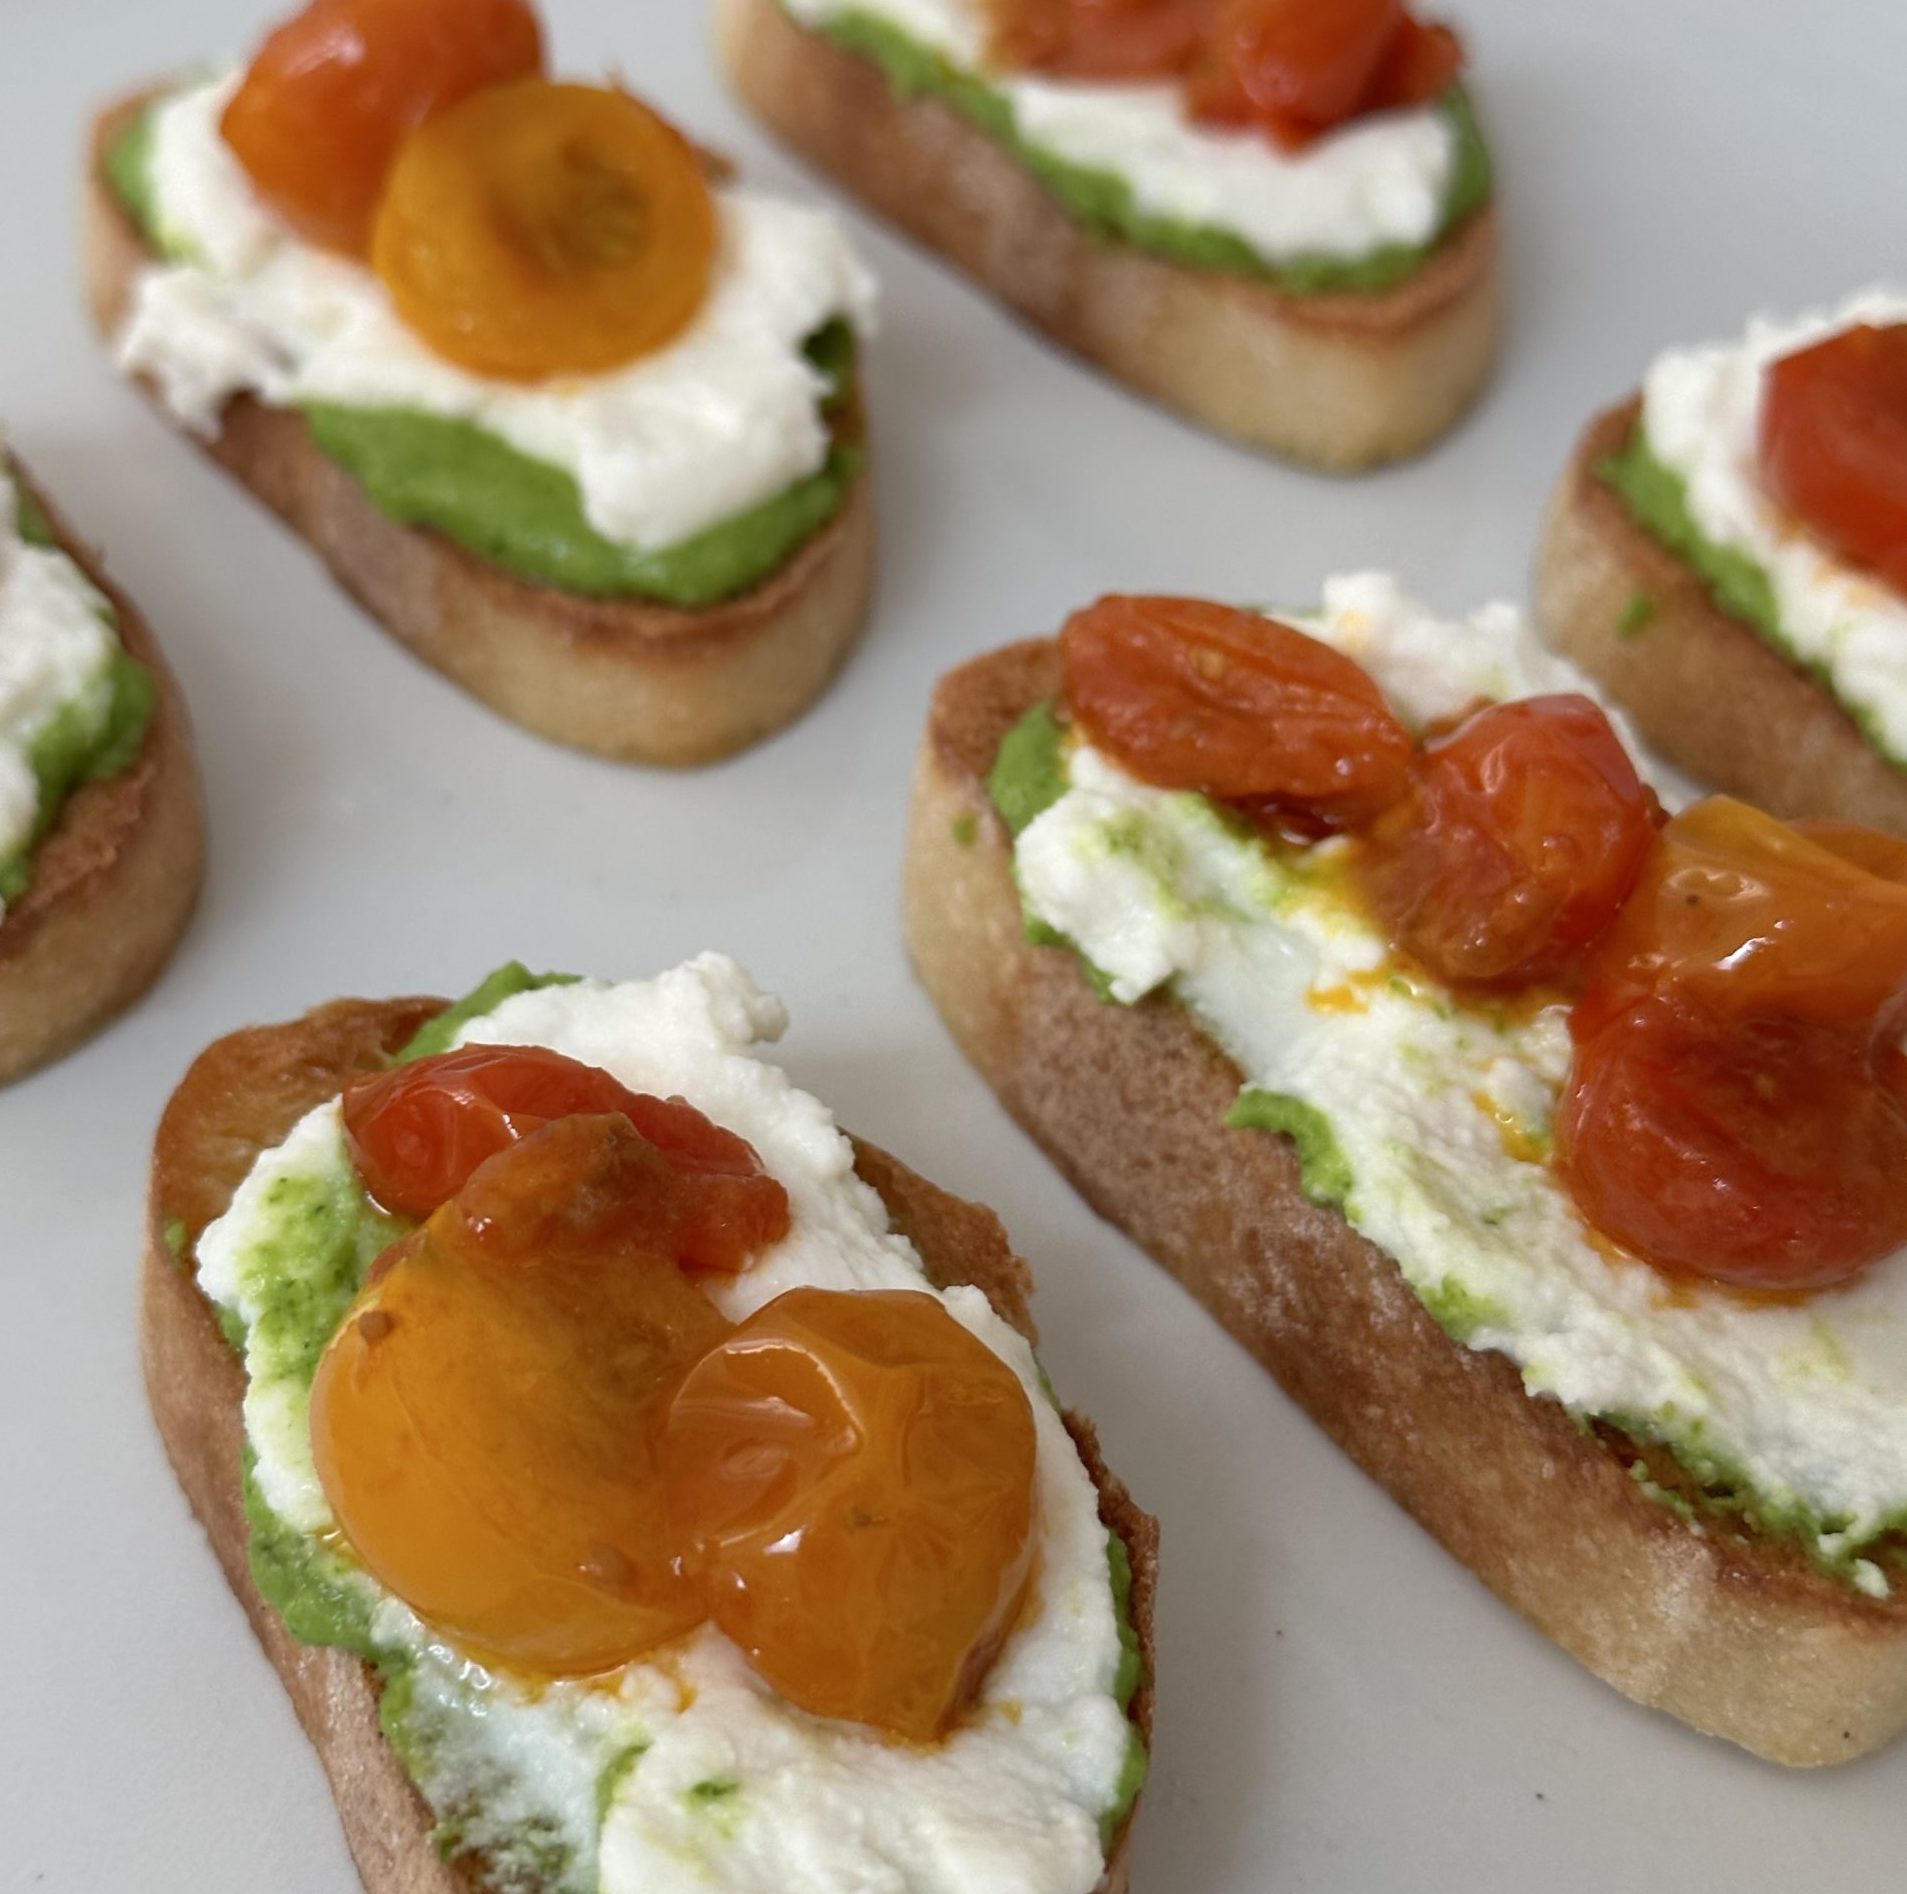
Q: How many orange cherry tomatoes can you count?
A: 4